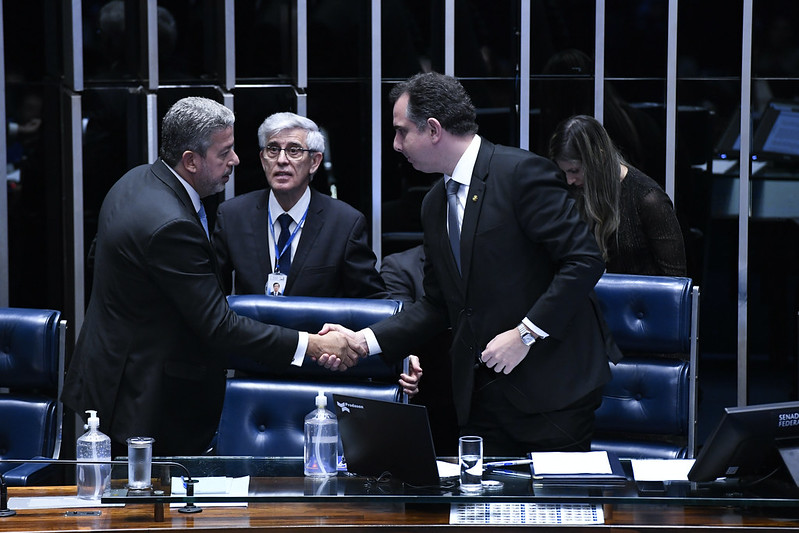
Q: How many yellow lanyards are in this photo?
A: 0